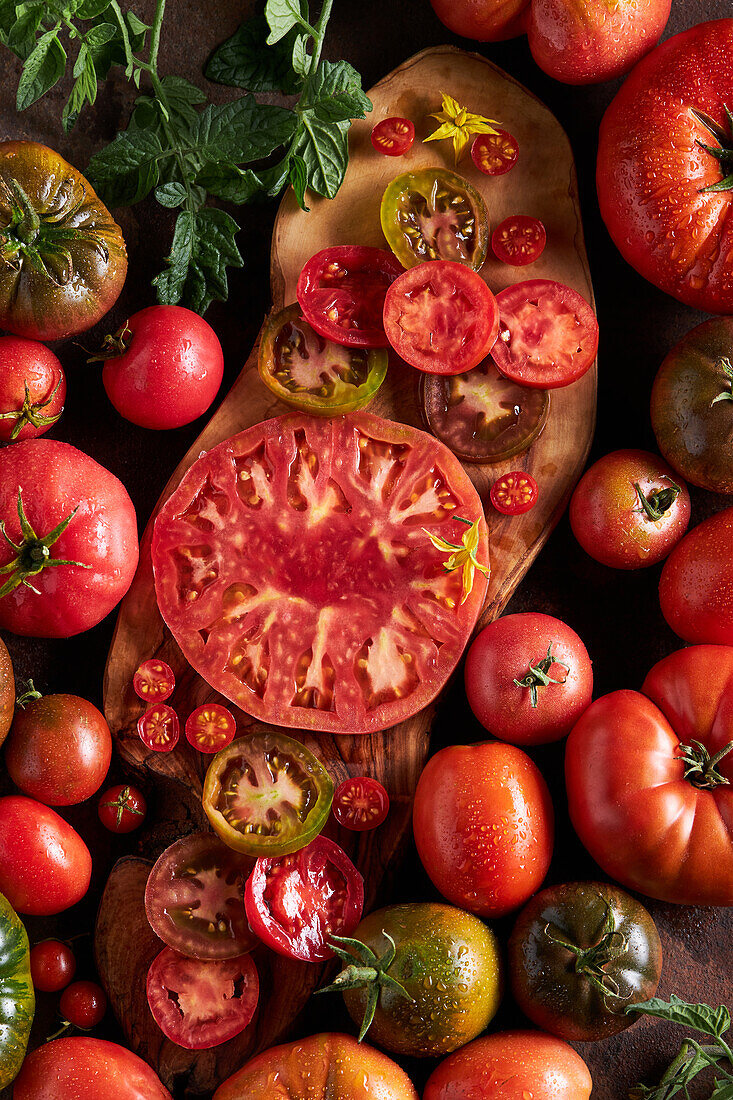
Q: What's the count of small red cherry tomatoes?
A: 11